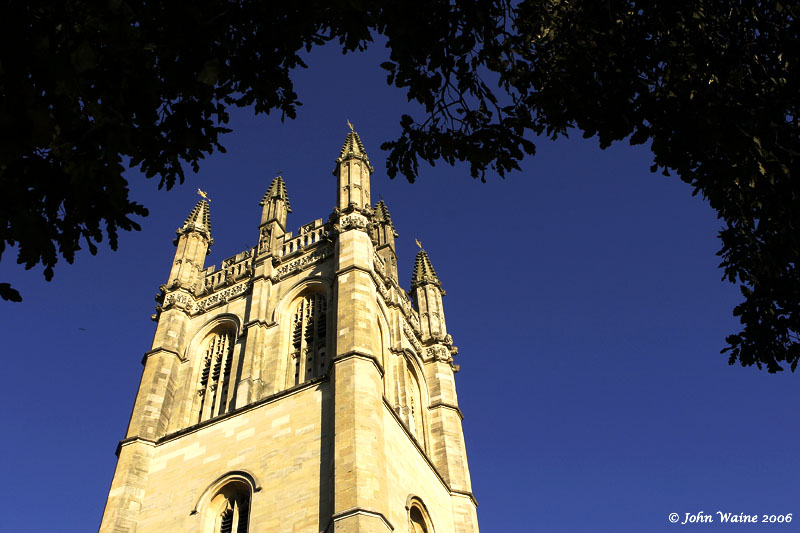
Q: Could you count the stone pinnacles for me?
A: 5